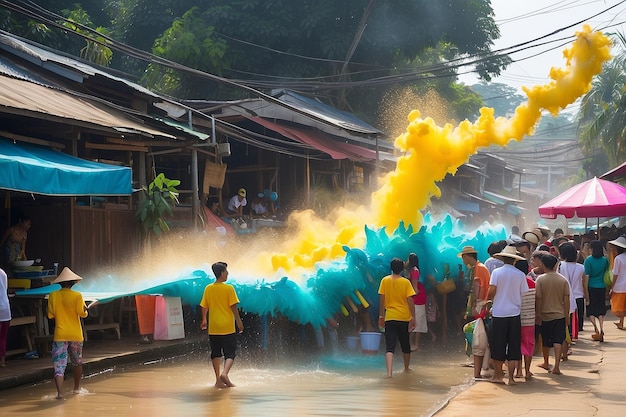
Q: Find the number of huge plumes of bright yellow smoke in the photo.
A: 1